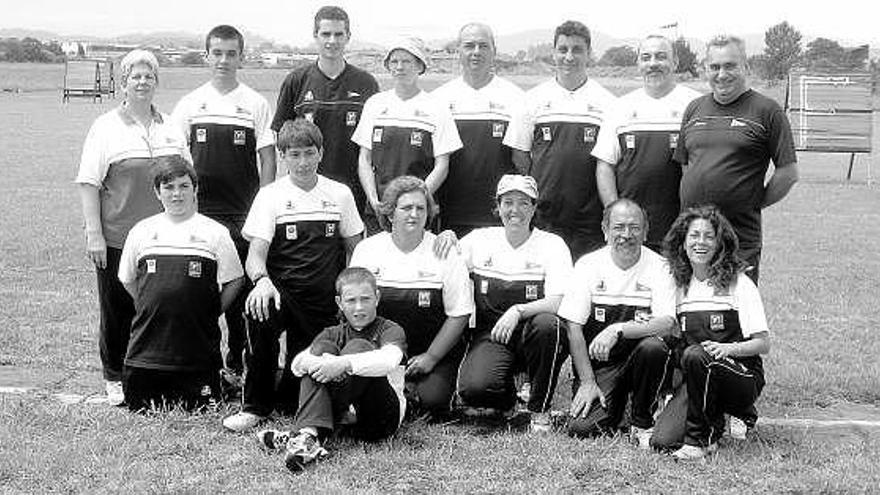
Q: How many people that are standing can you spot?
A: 8